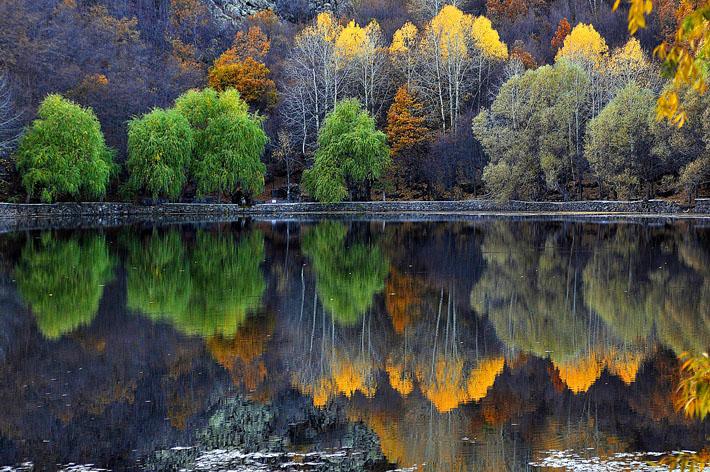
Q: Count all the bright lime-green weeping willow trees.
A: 4